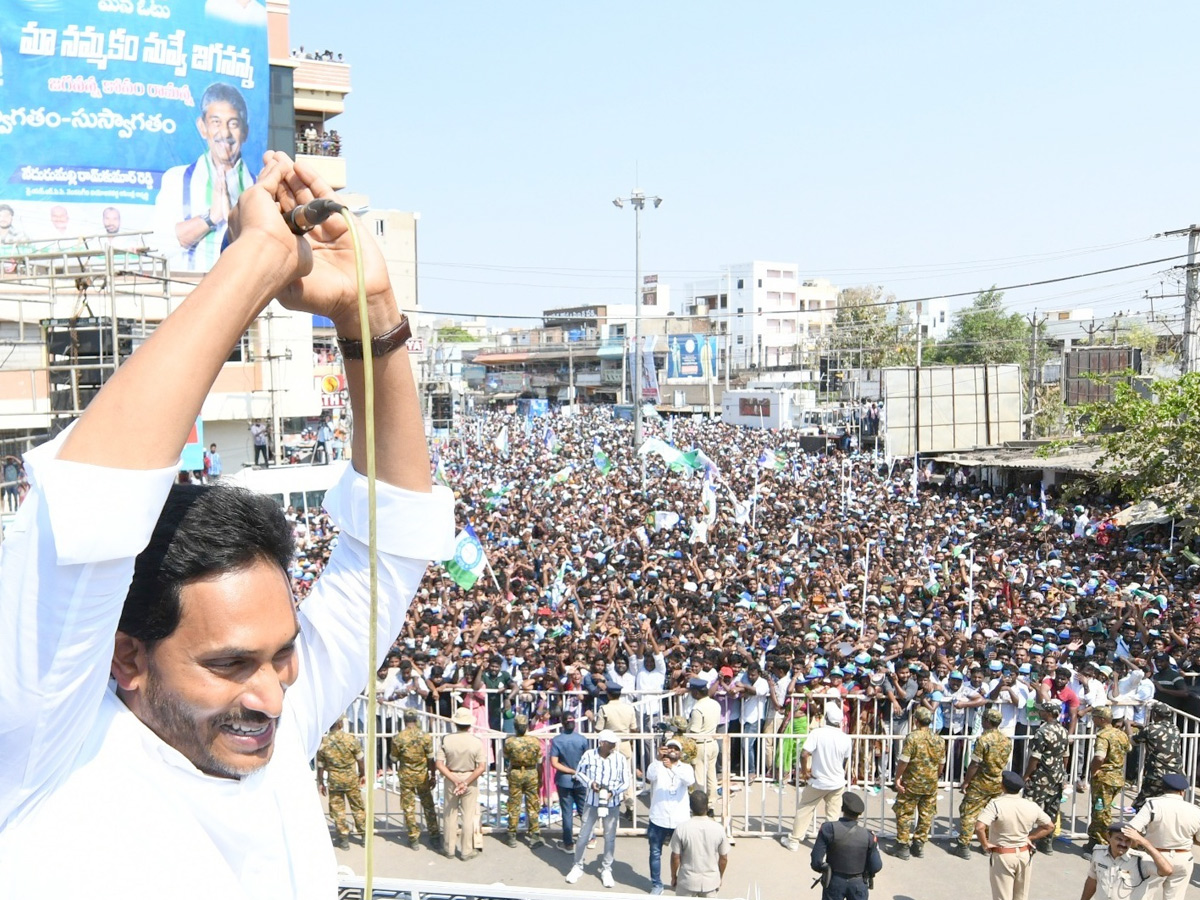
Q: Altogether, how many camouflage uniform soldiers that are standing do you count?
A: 9